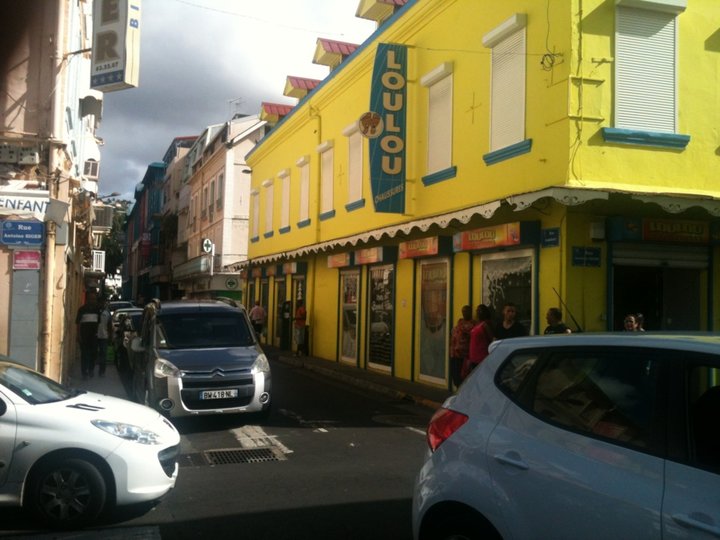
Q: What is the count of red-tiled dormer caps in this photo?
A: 4